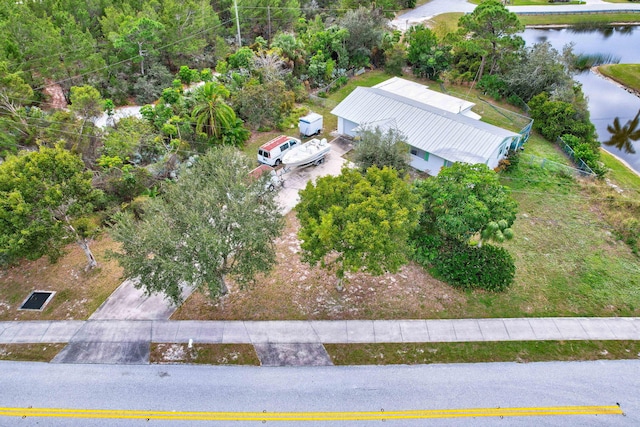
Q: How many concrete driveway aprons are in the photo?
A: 2